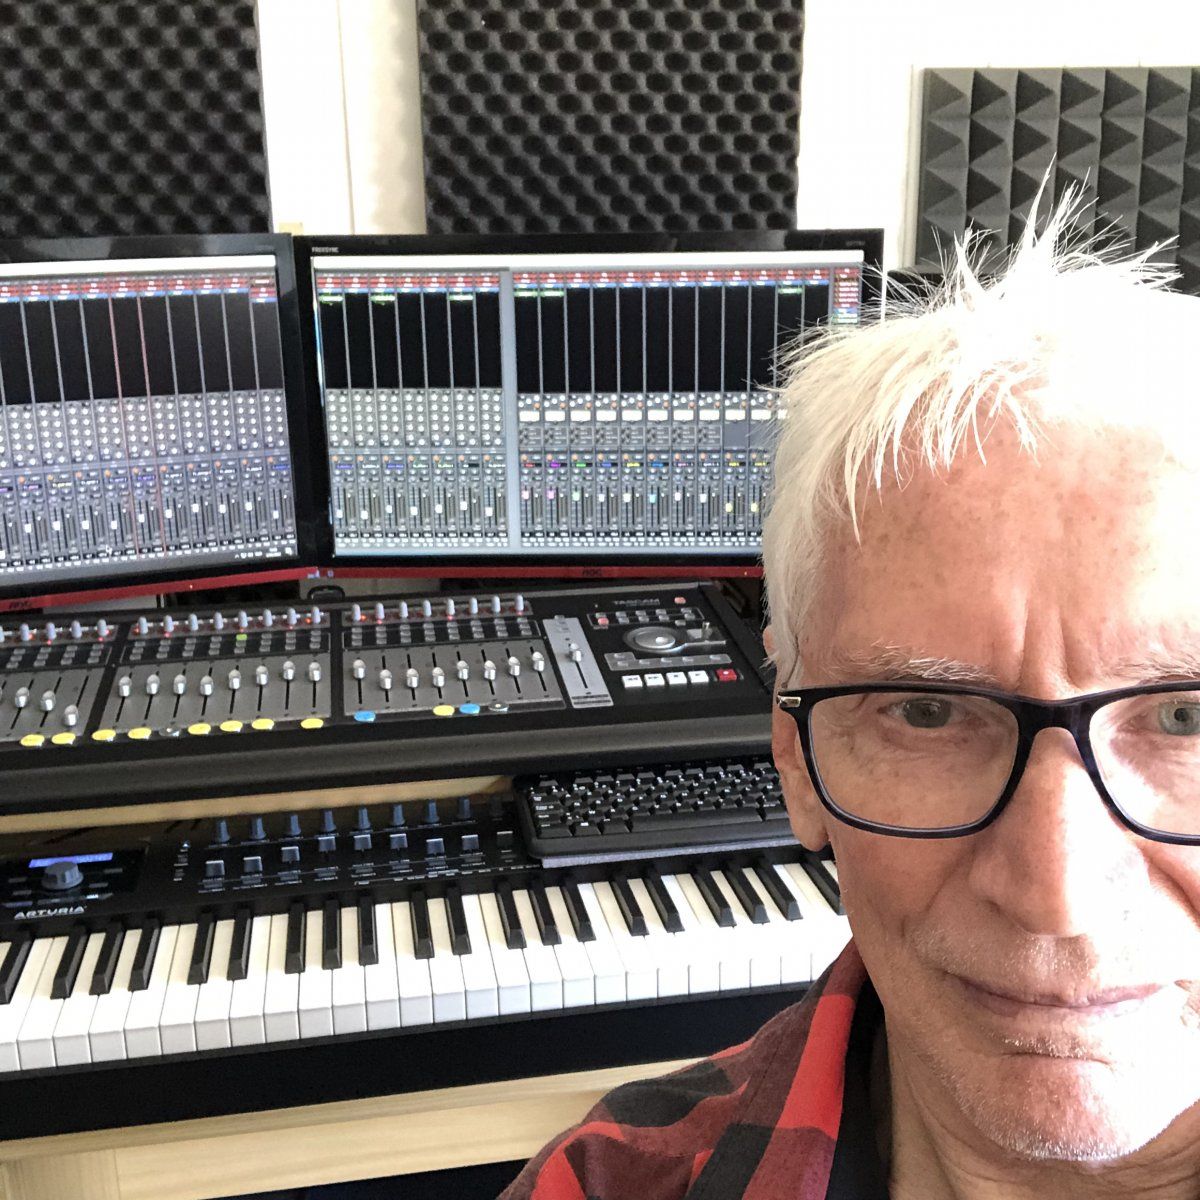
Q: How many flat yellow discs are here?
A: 9